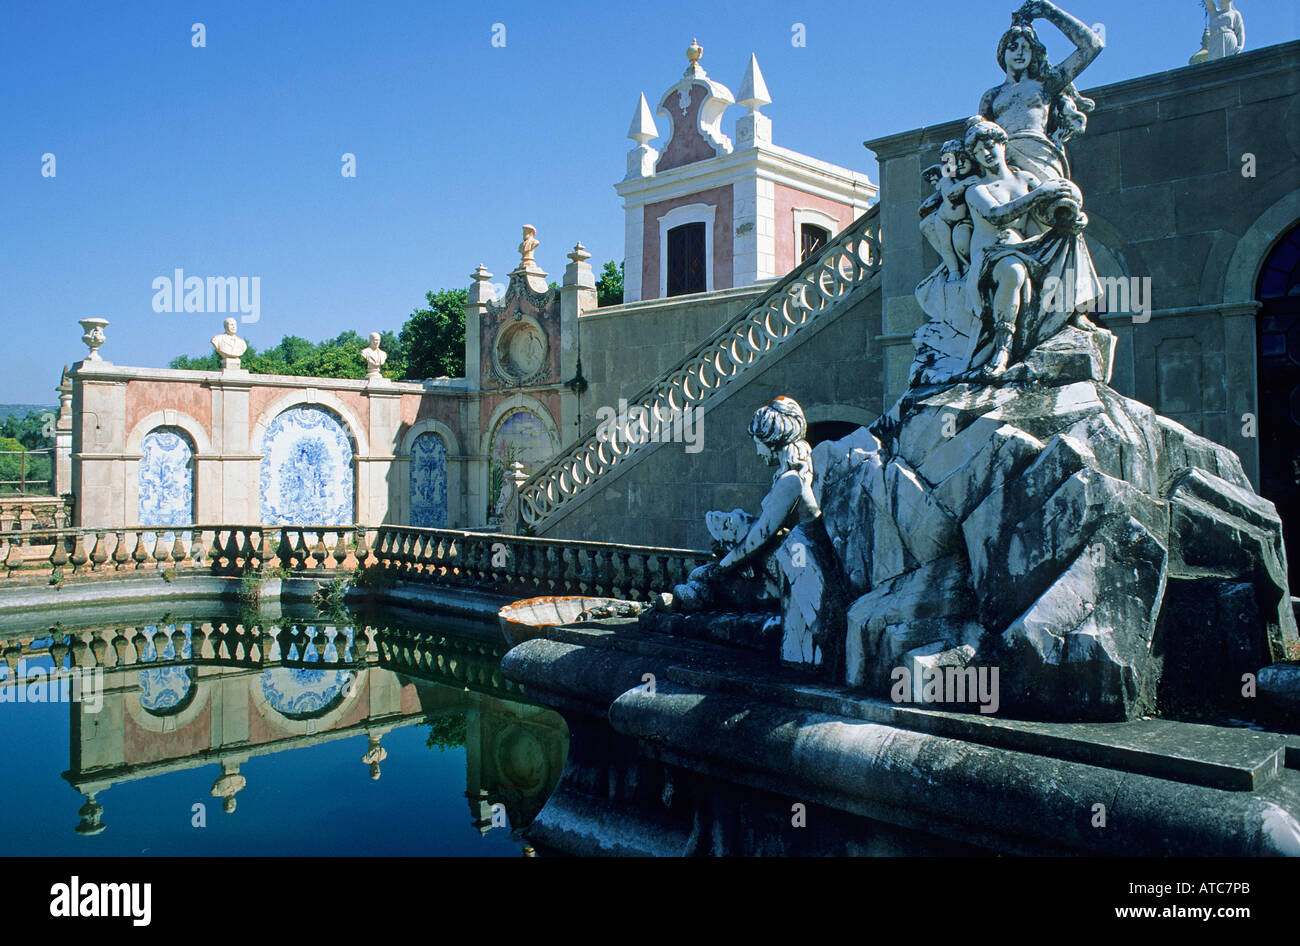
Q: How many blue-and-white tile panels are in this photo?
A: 3